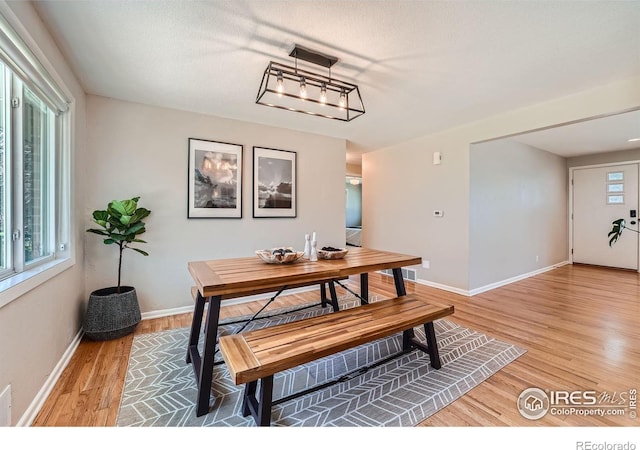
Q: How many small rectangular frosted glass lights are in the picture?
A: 3